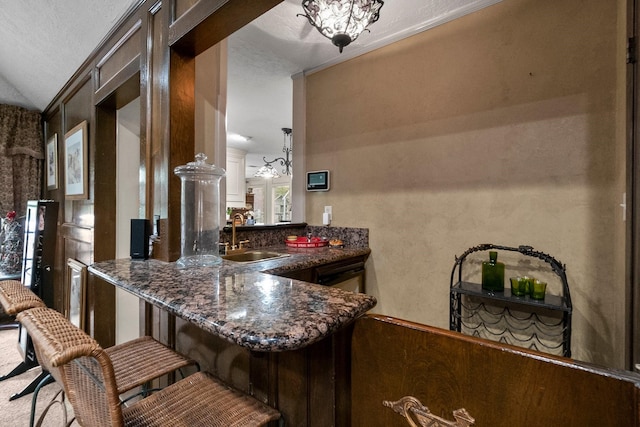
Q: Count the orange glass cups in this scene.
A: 0